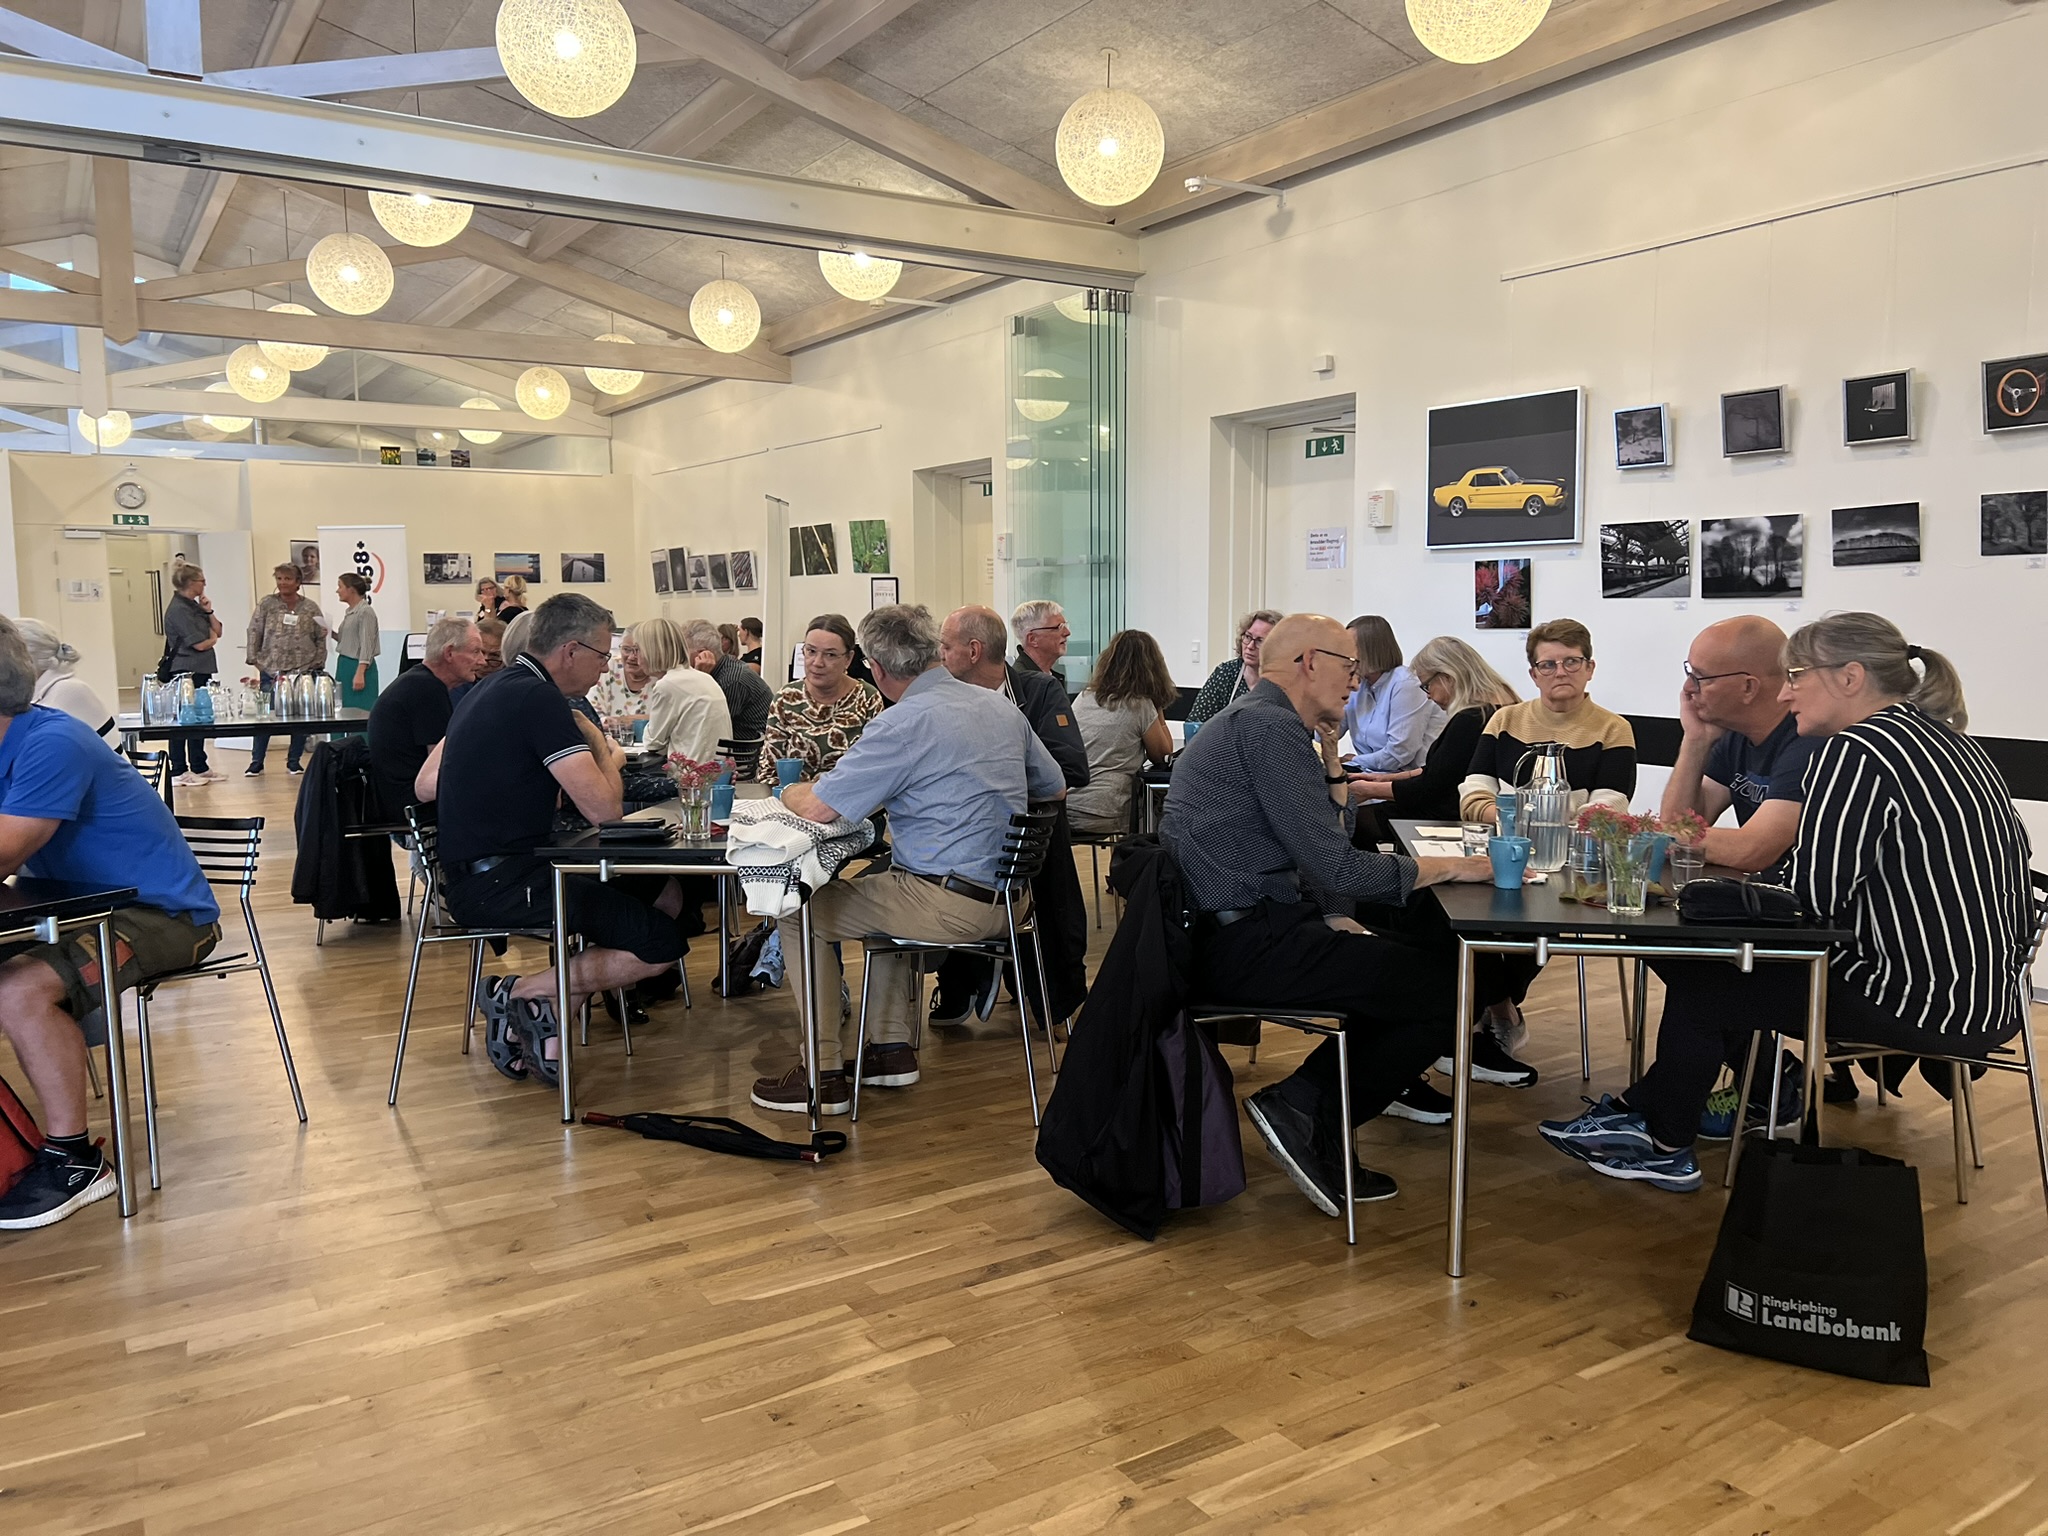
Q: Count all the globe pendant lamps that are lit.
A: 14